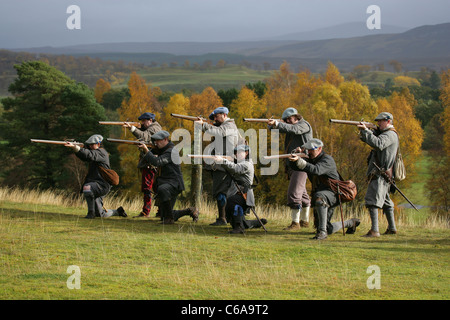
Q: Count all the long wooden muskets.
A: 8